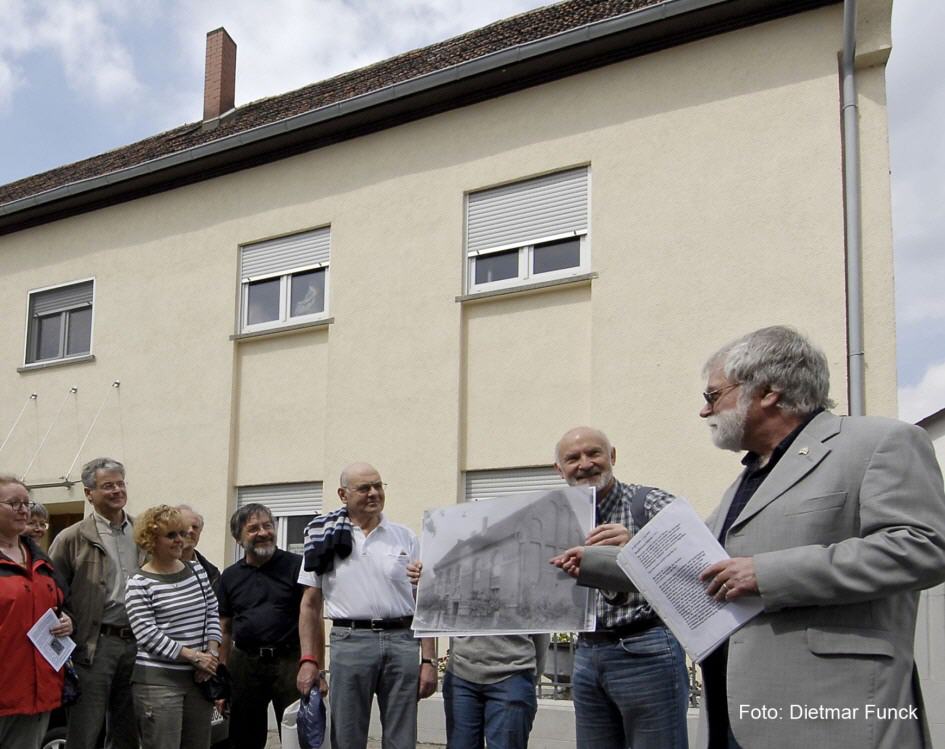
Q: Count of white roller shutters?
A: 4